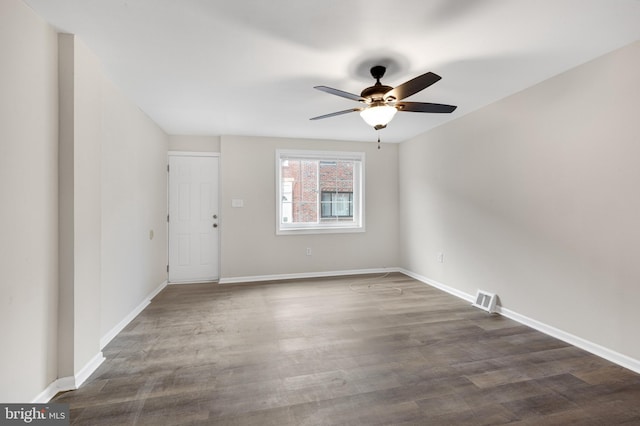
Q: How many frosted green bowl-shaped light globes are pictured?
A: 0